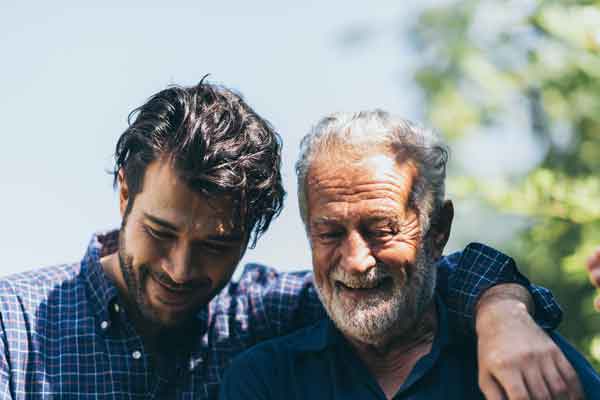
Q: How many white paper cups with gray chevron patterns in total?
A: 0